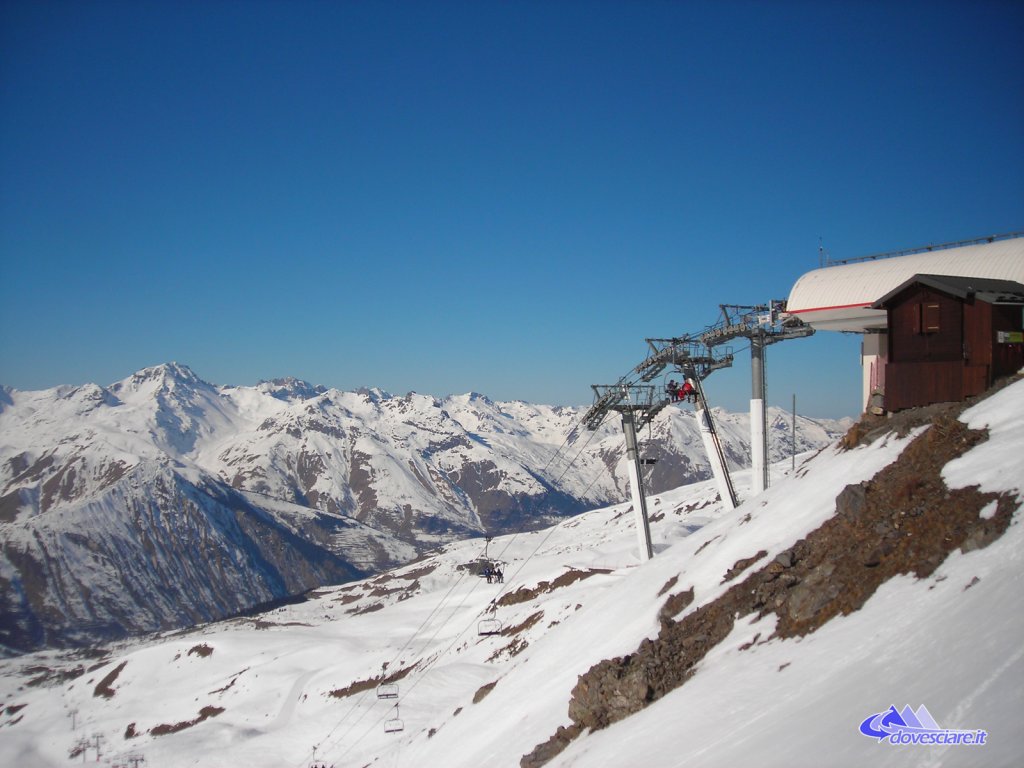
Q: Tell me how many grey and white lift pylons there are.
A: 3